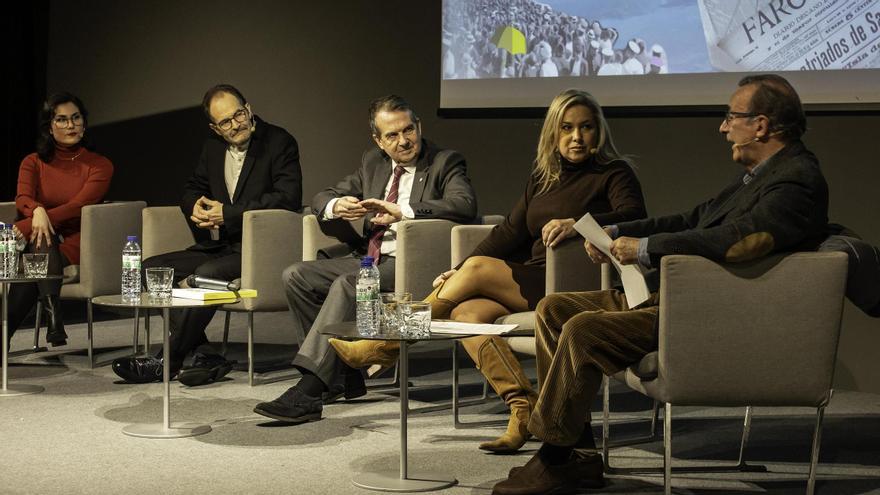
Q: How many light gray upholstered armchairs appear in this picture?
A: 5